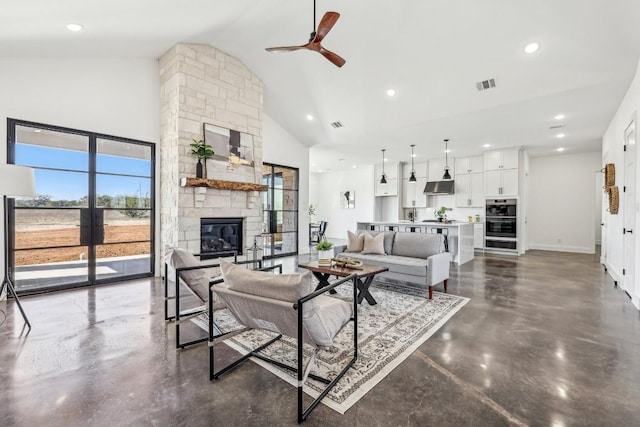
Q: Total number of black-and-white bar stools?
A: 4